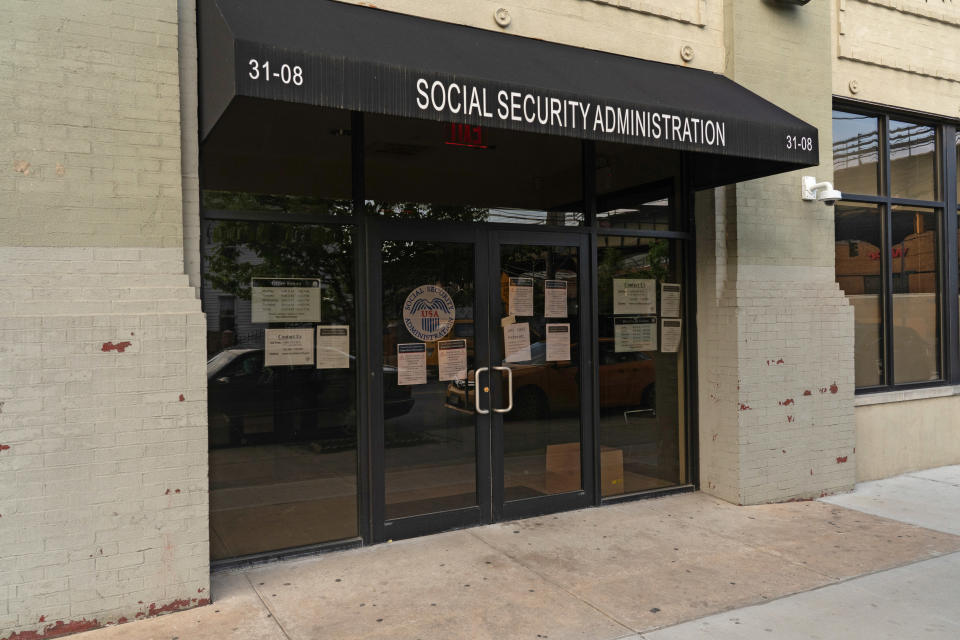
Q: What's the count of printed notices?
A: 13